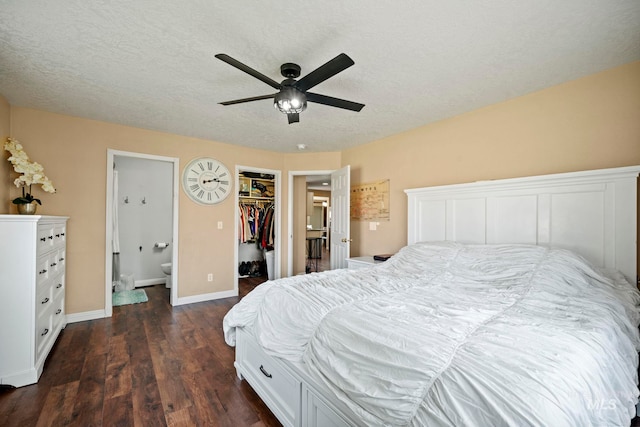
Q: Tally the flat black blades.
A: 5